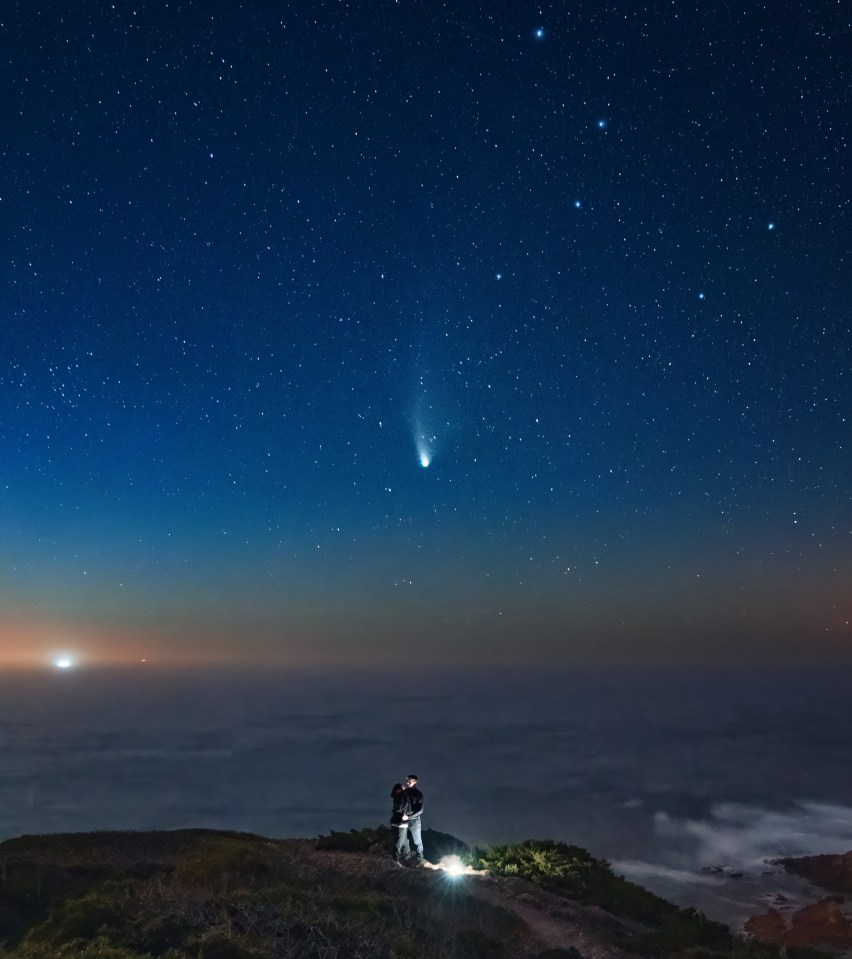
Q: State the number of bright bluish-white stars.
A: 6